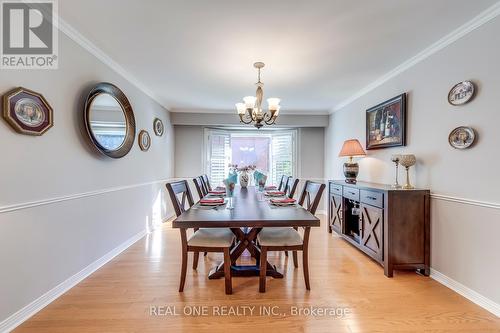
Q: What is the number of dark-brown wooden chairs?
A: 6